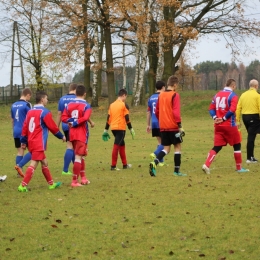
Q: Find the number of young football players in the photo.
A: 8